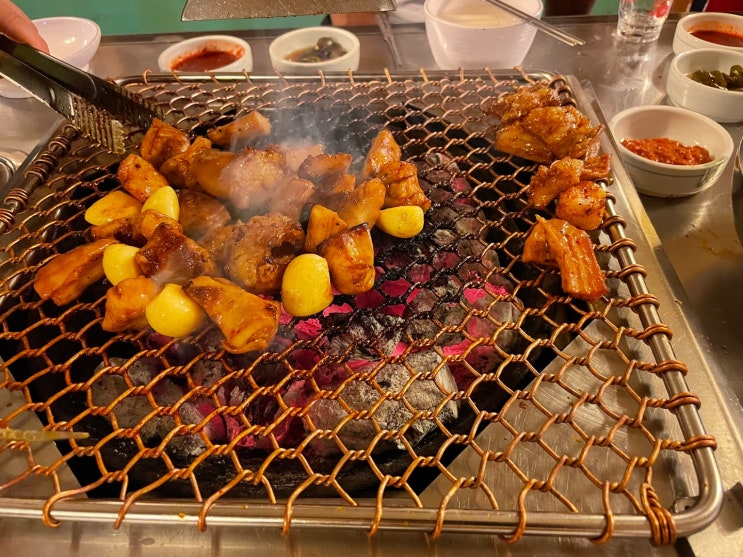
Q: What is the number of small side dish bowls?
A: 5